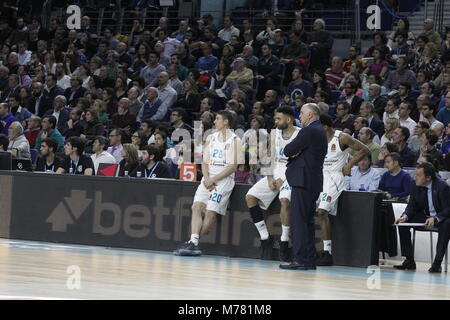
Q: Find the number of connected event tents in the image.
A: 0